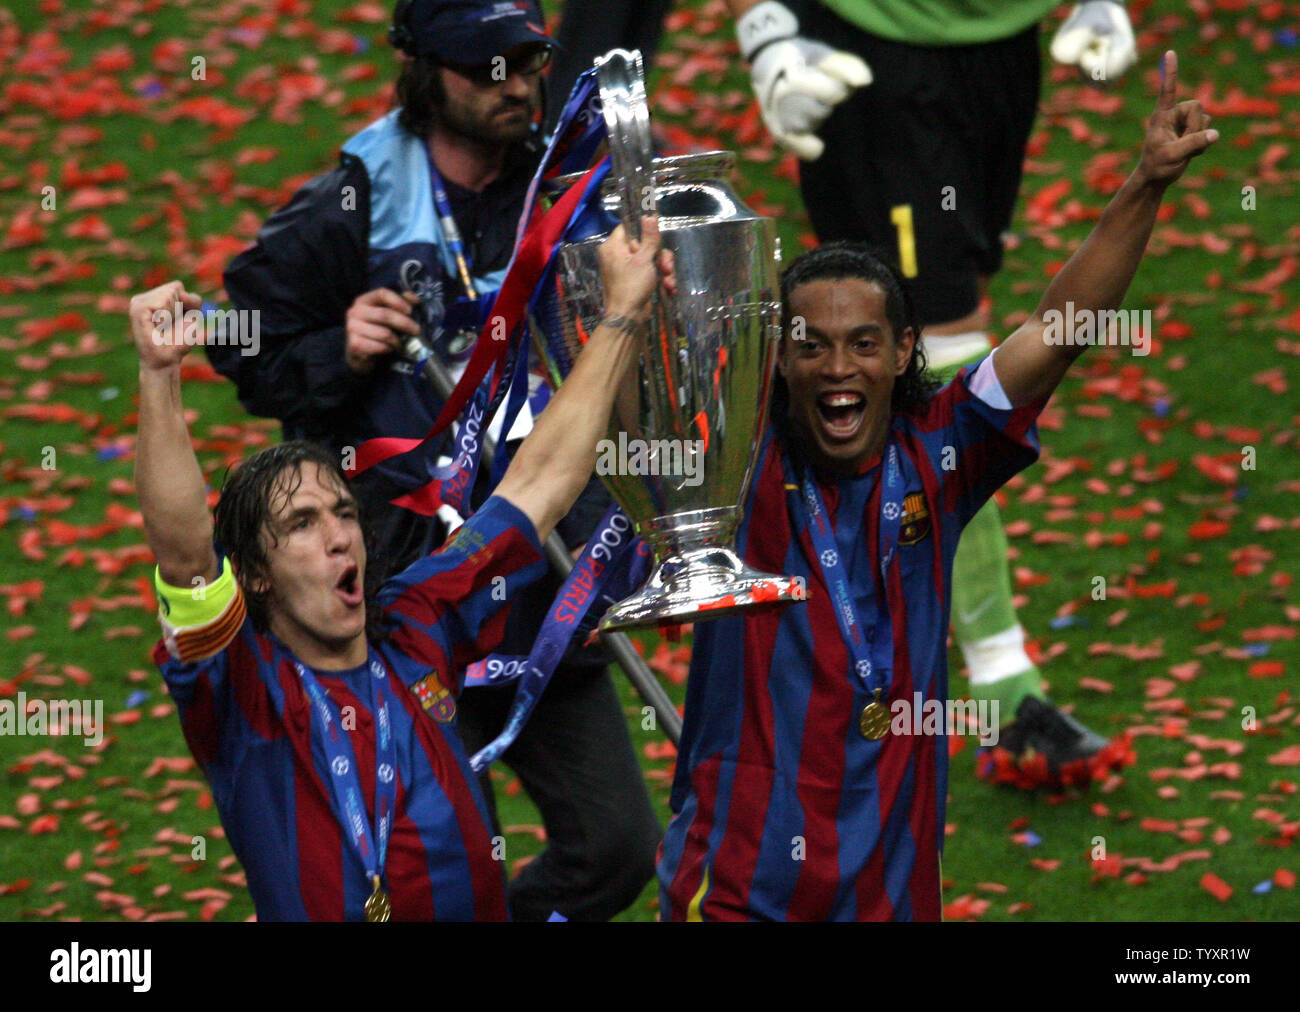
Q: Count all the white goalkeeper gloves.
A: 2